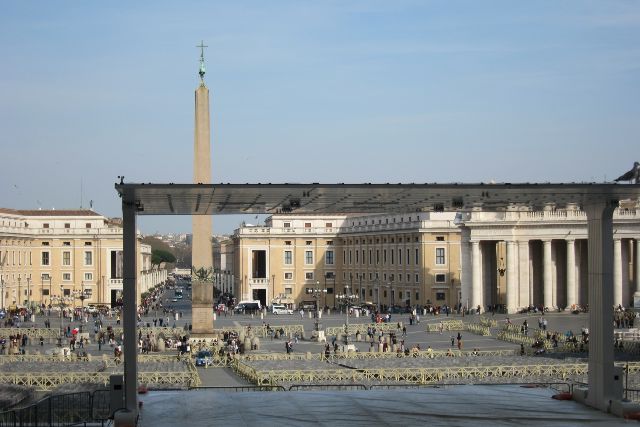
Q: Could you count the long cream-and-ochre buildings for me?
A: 2